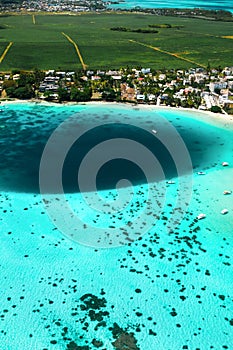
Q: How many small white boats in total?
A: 7